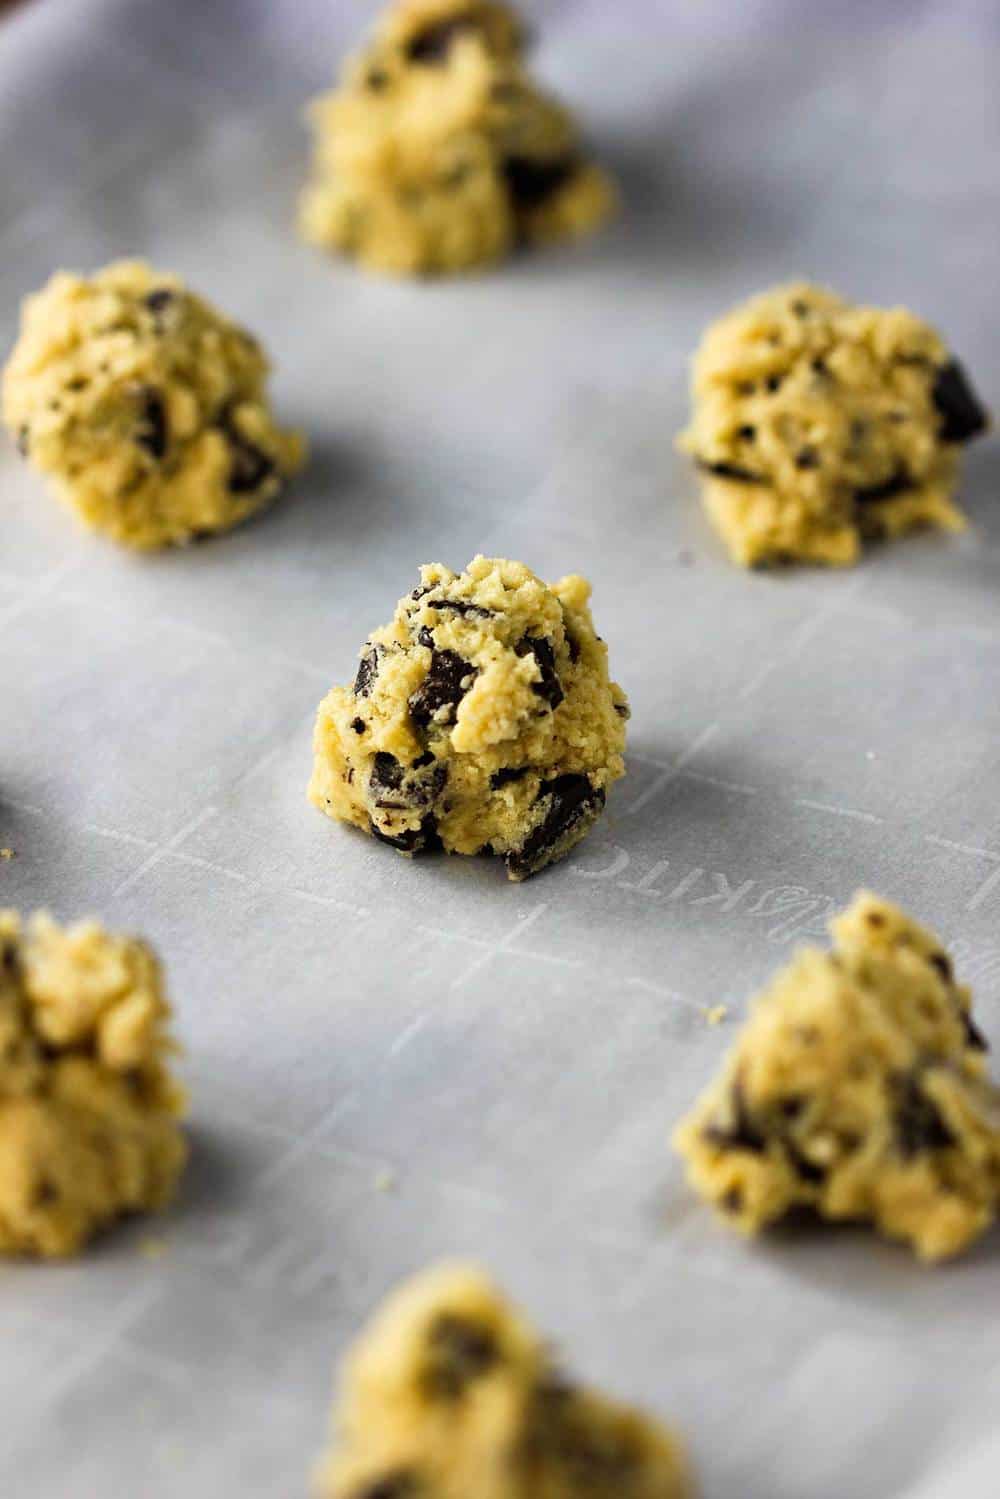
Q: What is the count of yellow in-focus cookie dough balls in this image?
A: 1